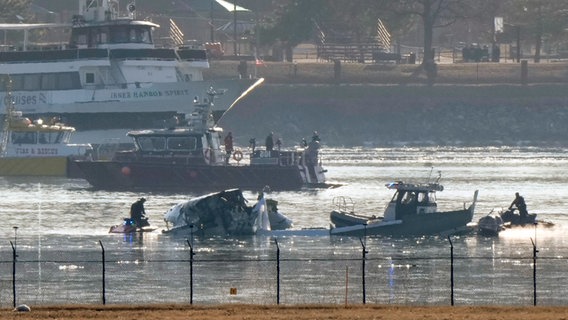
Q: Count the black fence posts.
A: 7